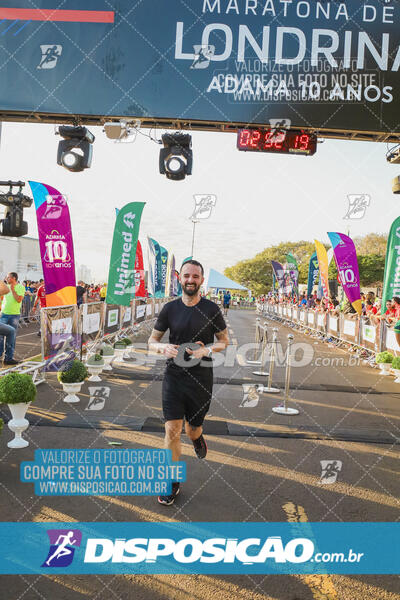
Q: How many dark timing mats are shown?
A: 2